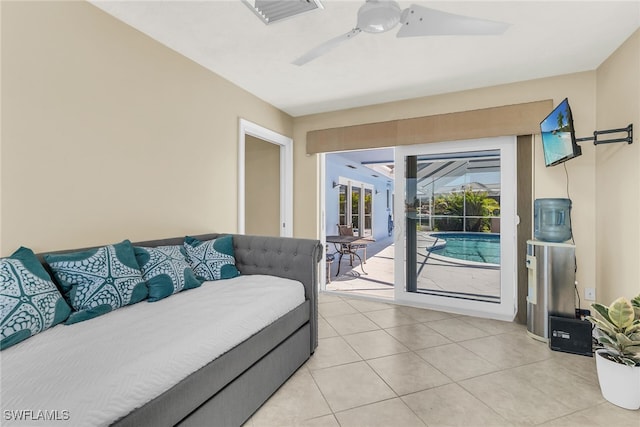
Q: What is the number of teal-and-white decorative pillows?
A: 4